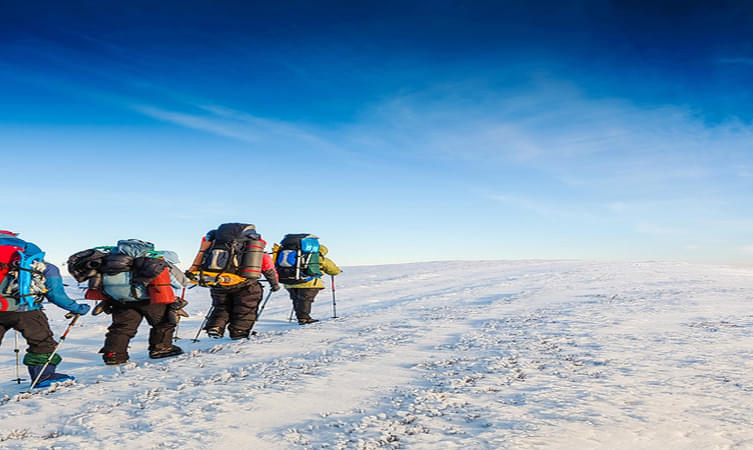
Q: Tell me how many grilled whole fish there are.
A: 0